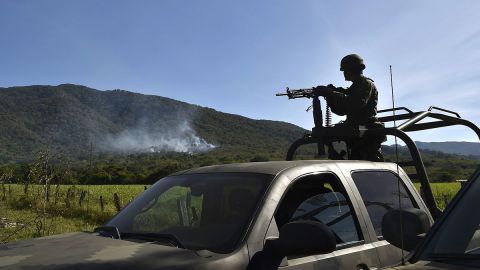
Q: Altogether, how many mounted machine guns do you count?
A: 1